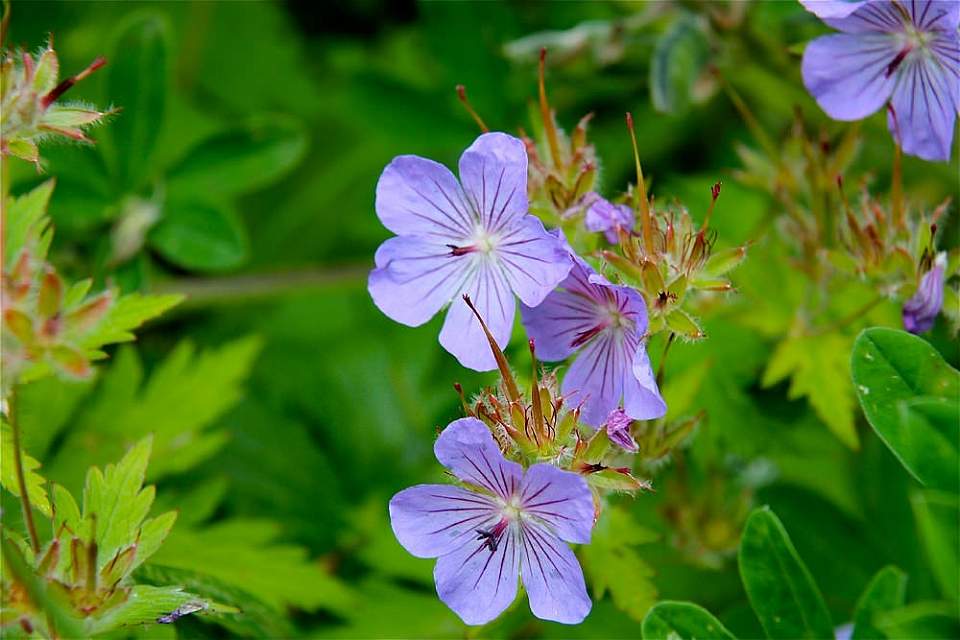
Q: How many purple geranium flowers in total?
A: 4